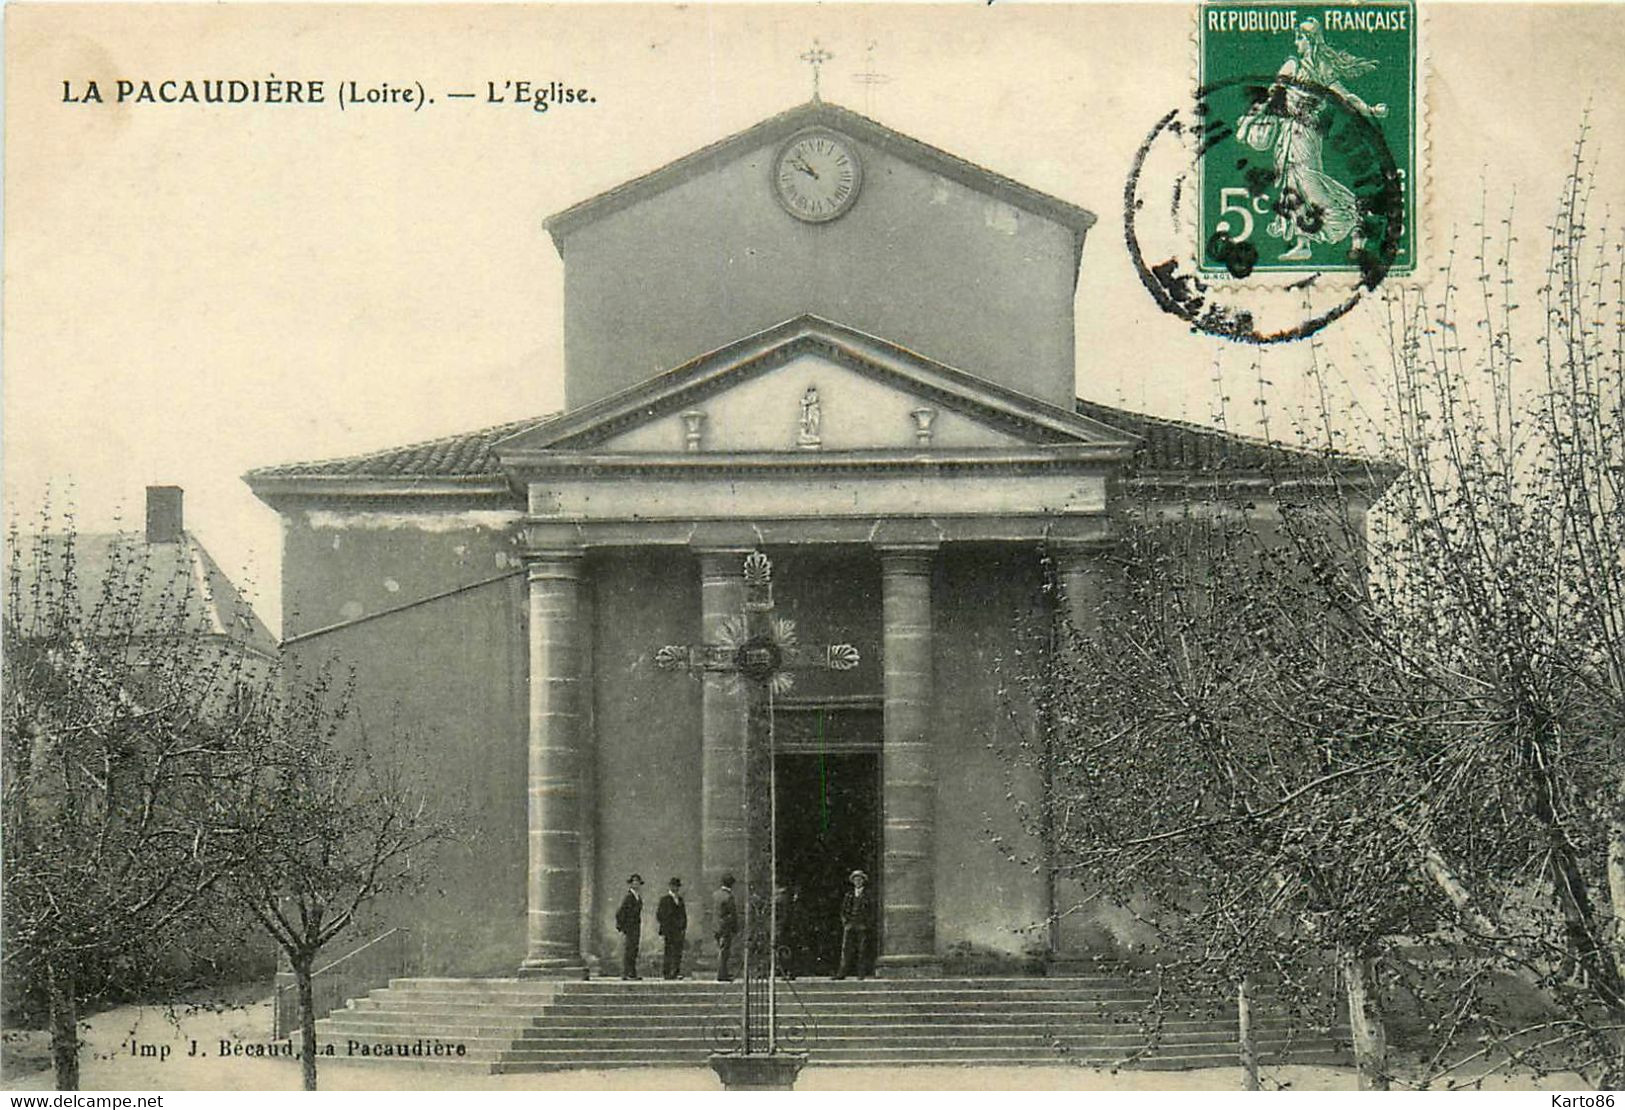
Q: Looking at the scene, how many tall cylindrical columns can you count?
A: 4